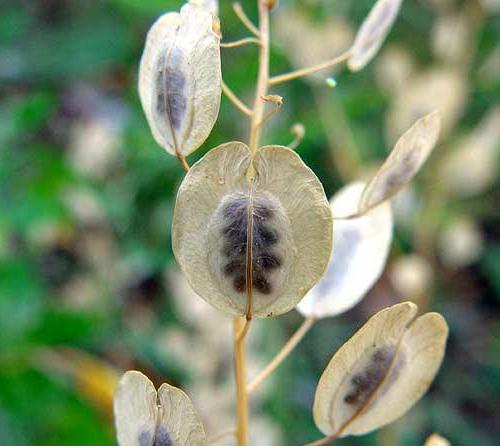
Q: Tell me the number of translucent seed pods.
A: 7